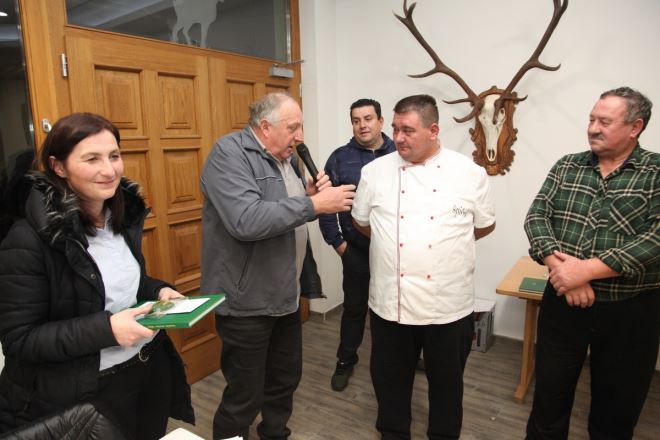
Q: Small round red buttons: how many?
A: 10